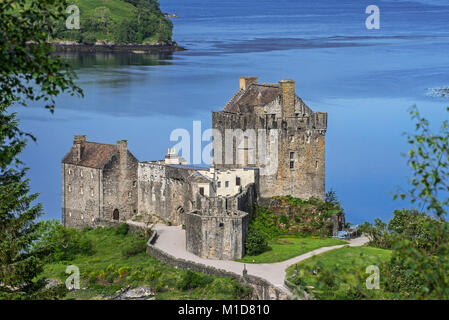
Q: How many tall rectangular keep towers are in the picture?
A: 1